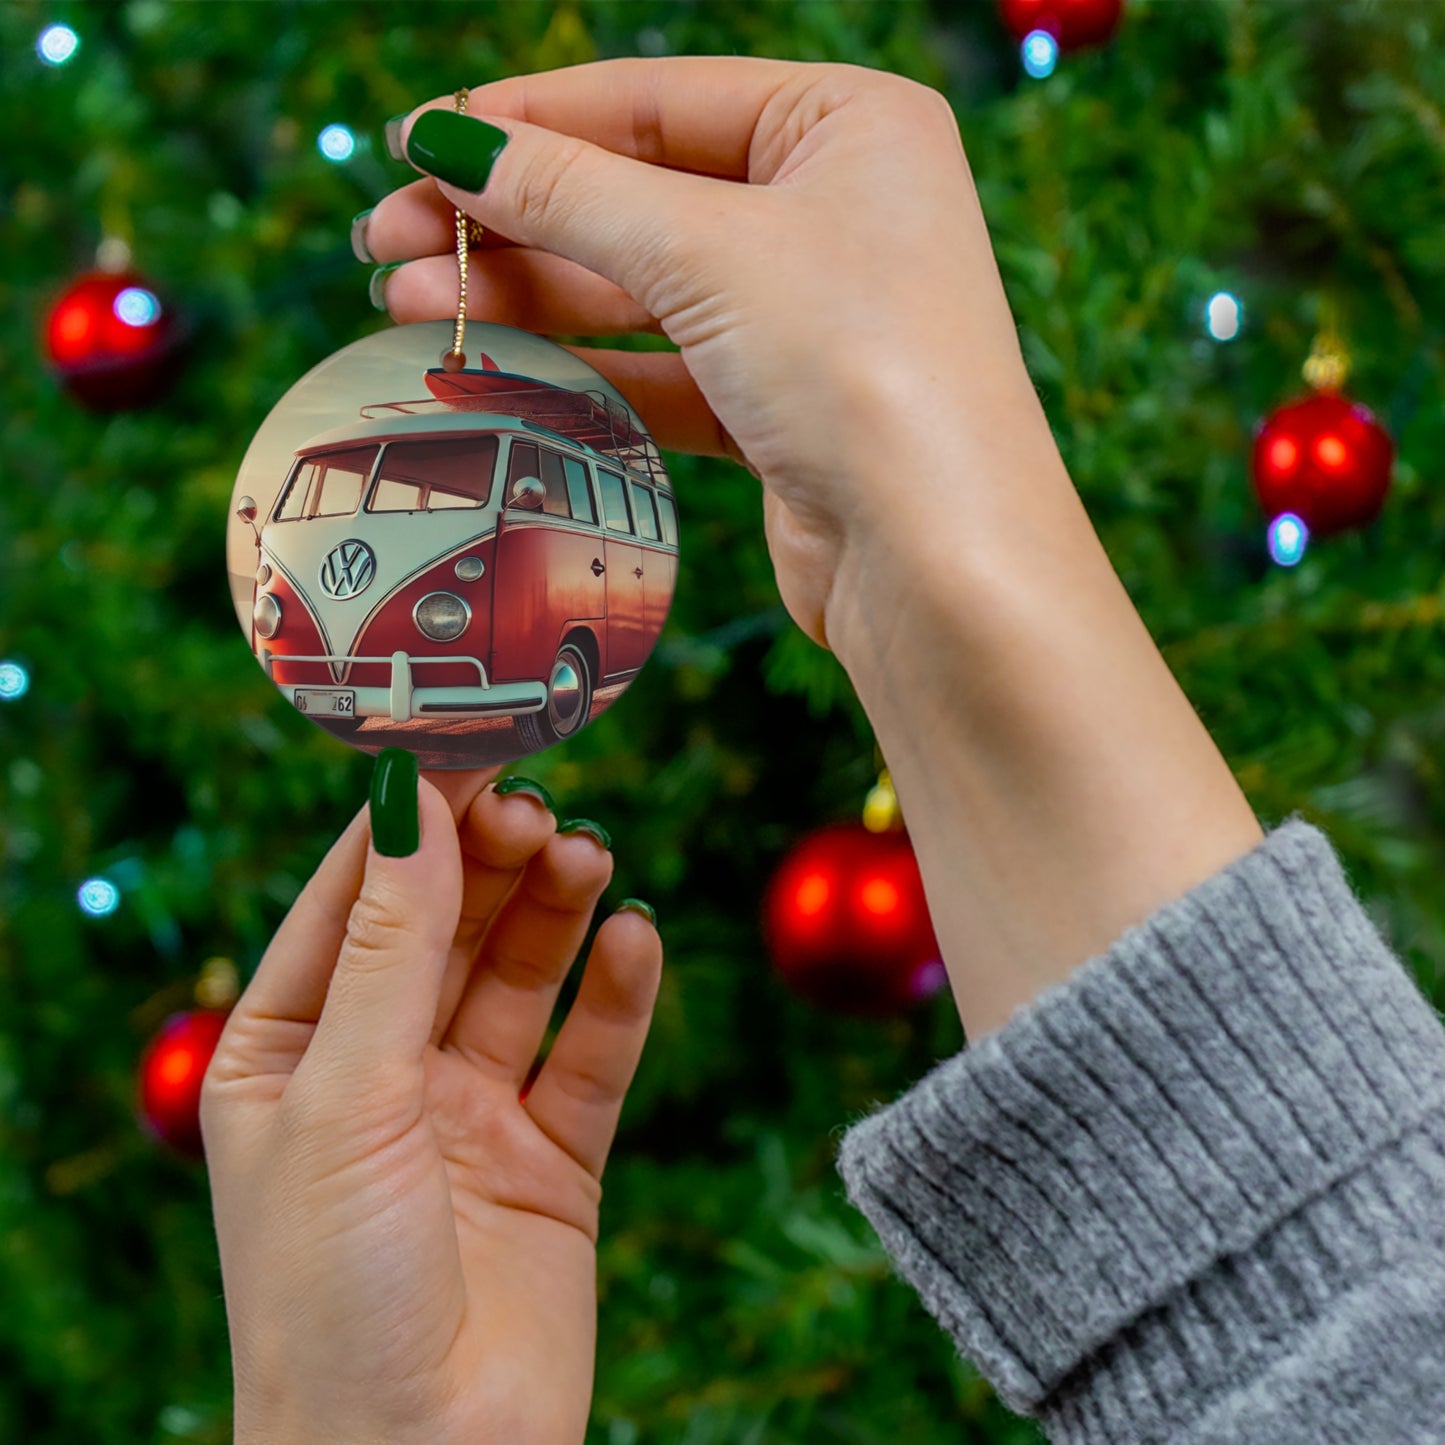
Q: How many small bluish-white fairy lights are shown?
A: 8